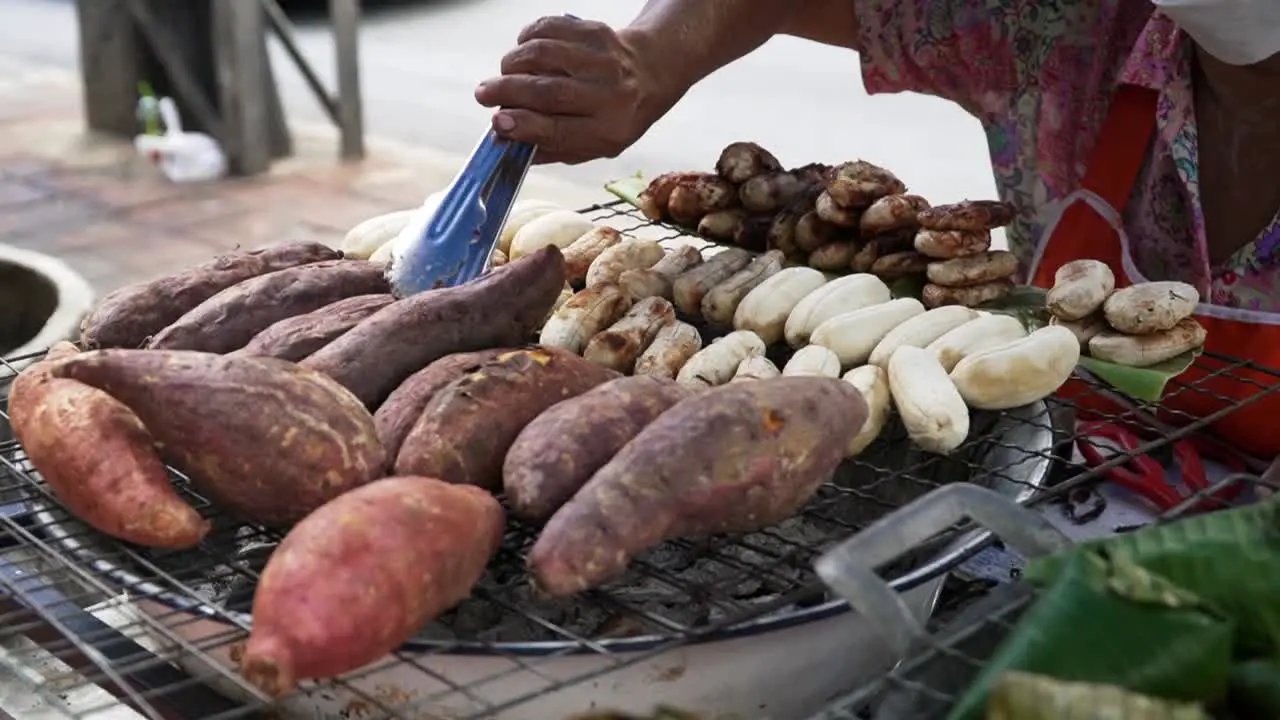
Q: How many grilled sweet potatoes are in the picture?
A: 11